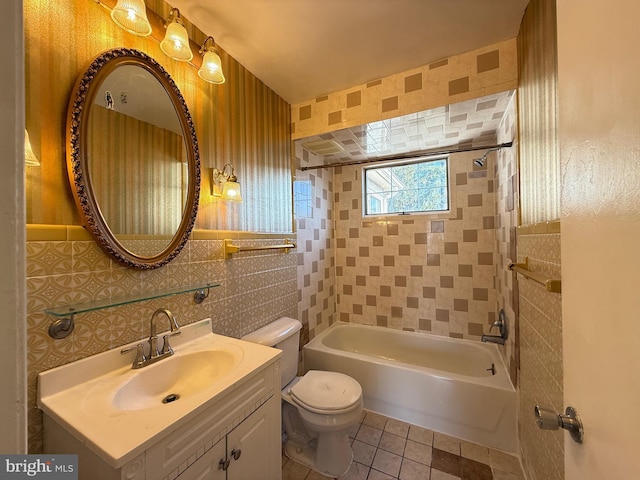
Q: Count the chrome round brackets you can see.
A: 2